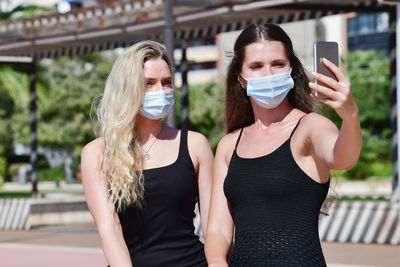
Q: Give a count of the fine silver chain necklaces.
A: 1